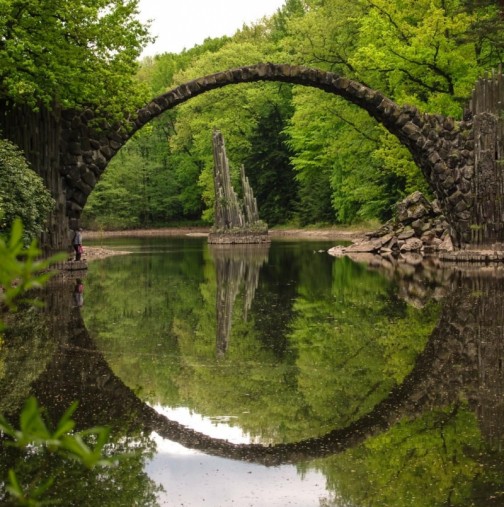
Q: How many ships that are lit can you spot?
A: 0